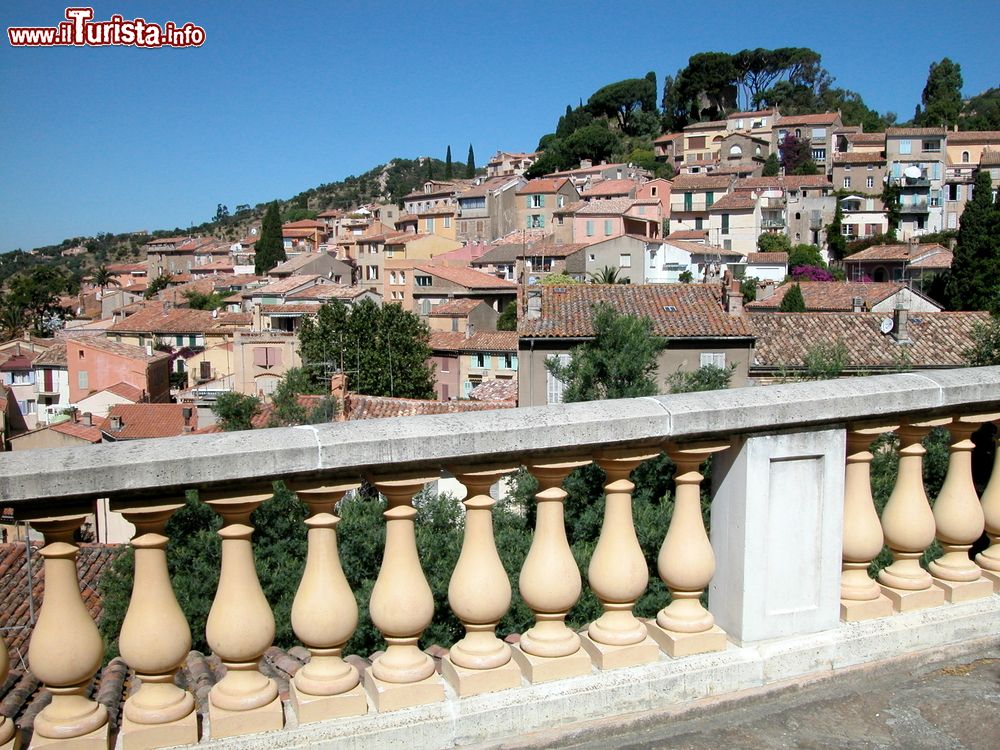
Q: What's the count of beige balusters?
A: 14